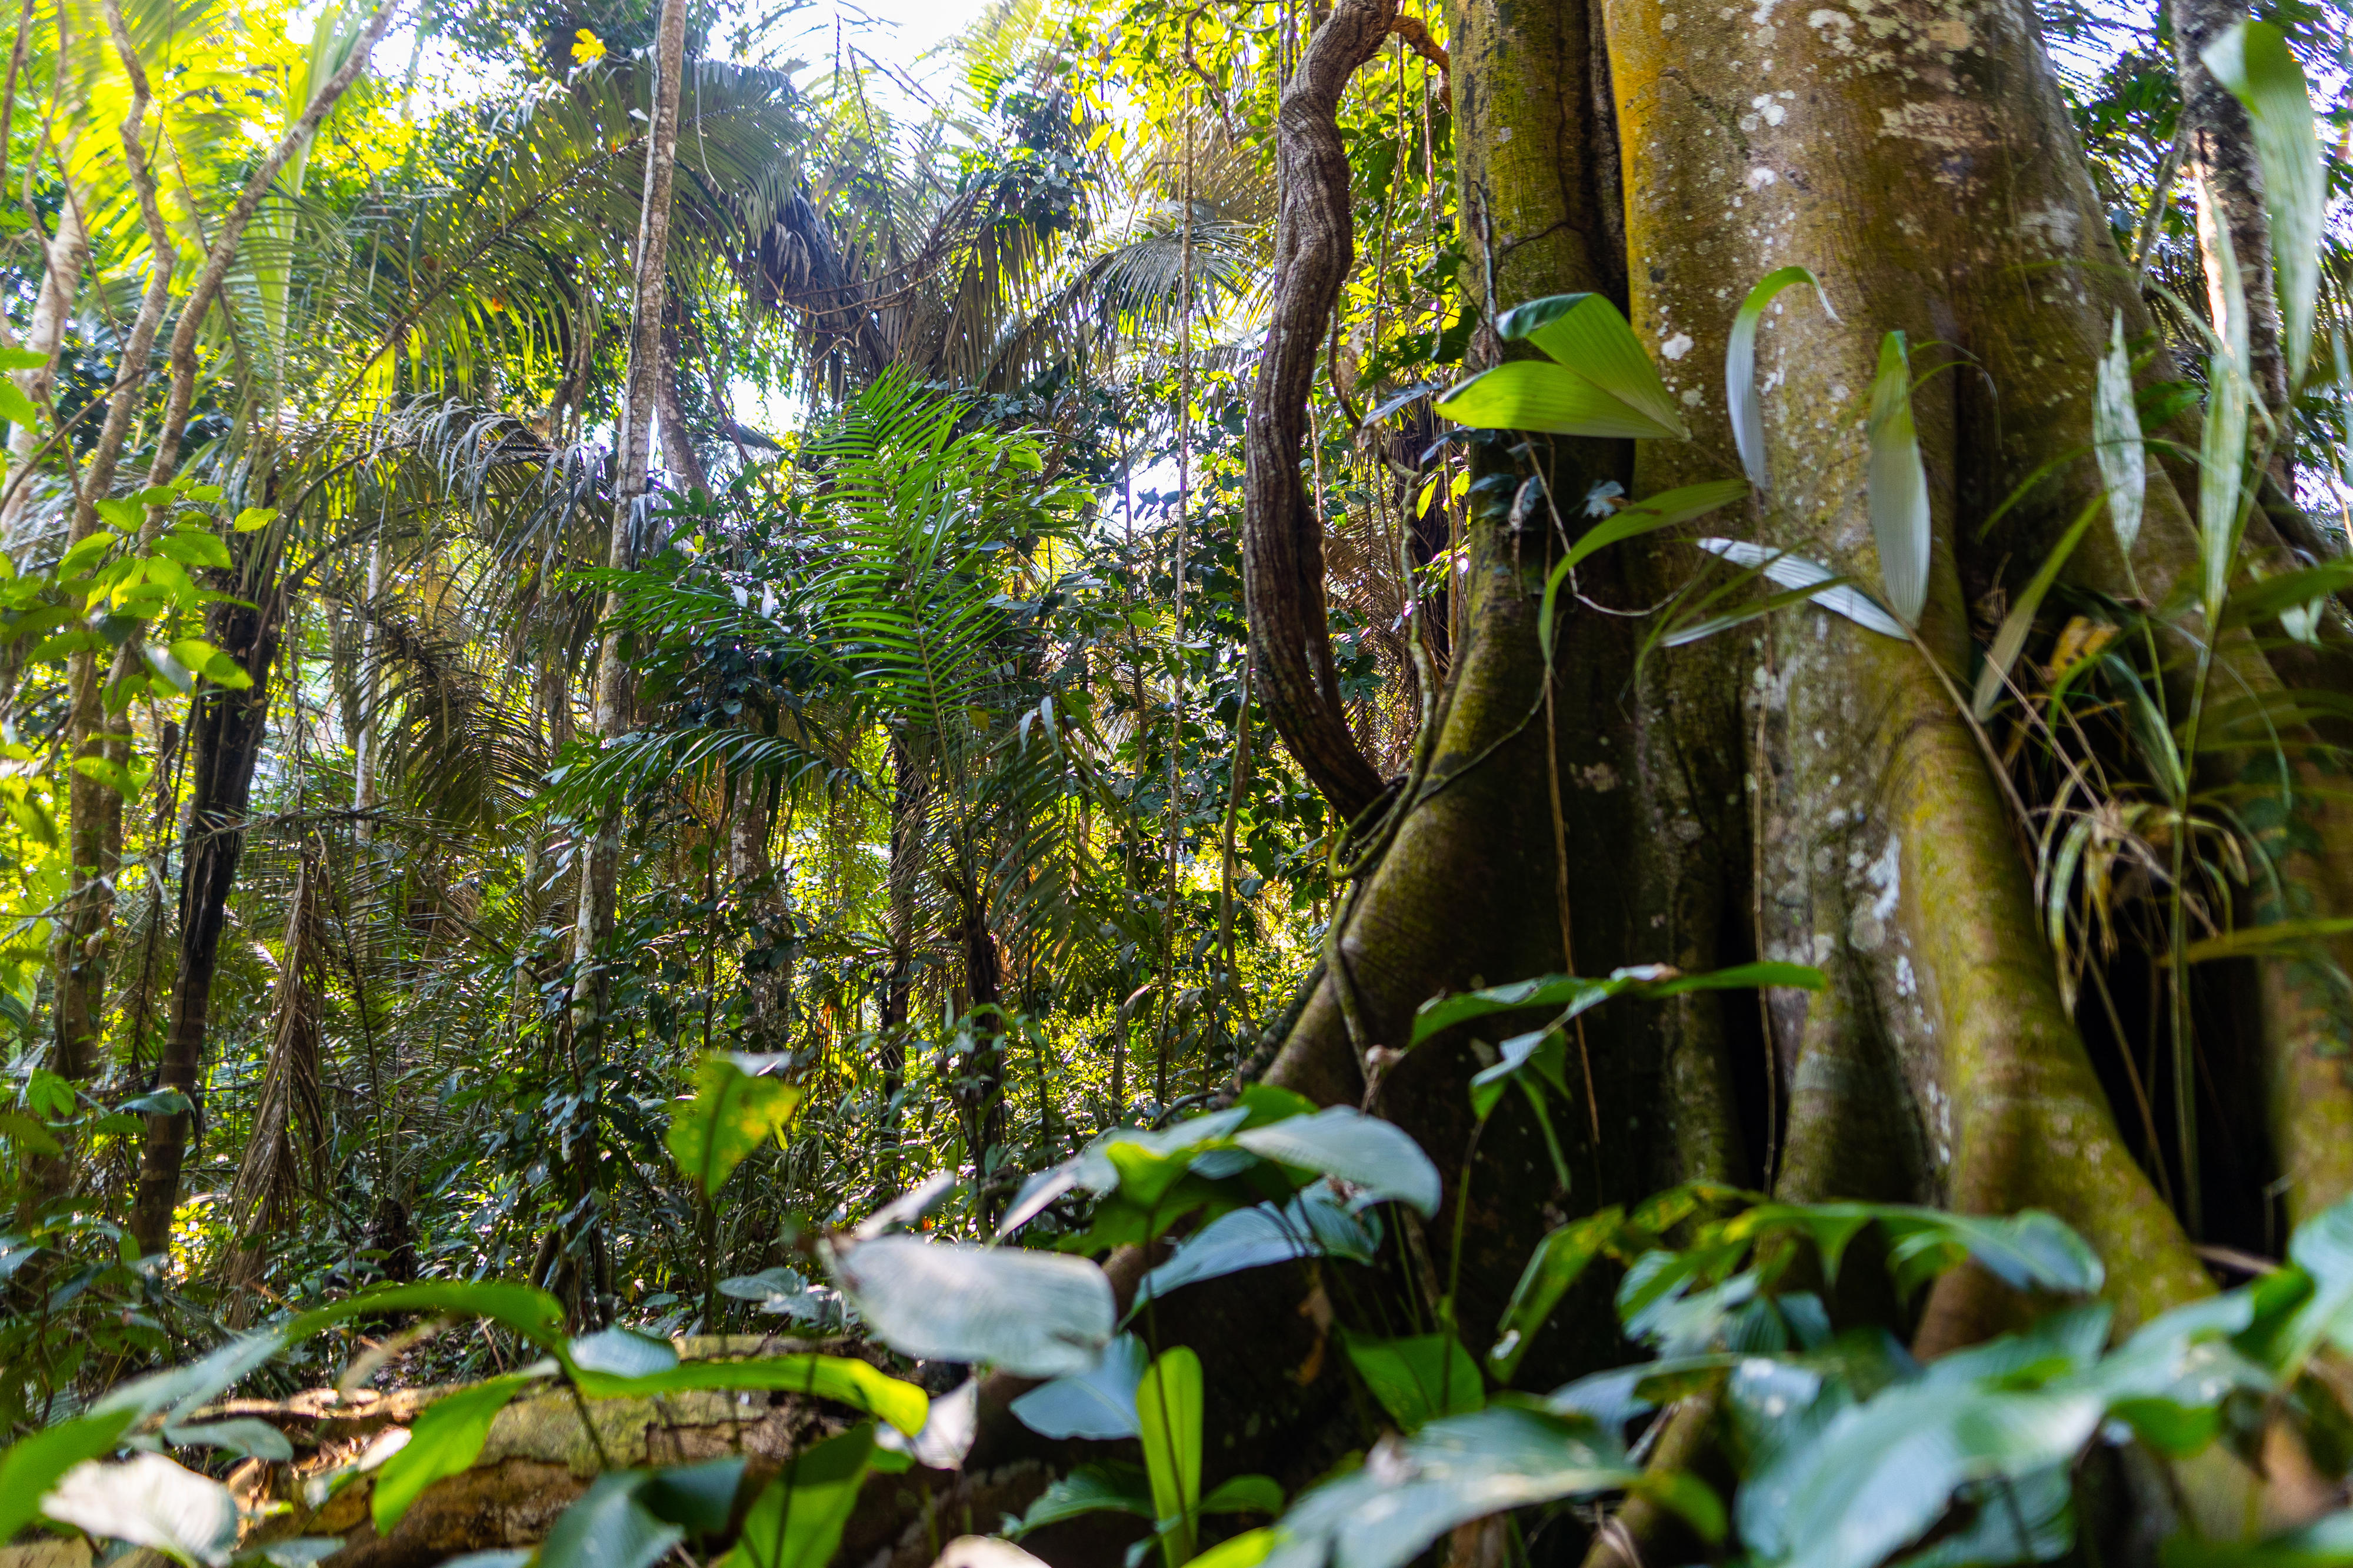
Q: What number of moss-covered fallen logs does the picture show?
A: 1